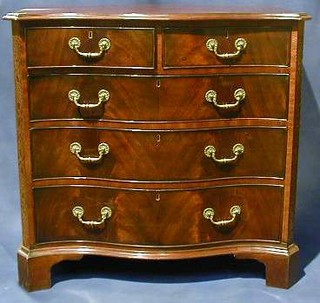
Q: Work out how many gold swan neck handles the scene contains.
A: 8